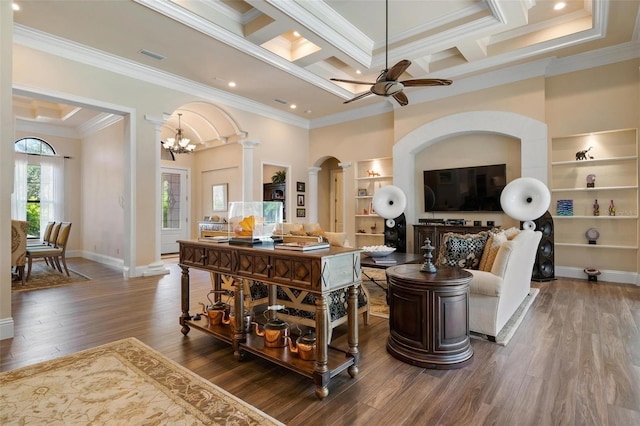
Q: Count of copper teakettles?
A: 4